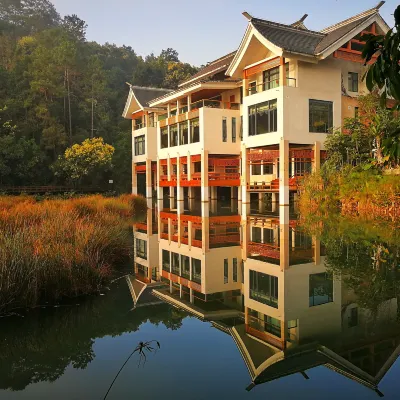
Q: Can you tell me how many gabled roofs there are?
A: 3